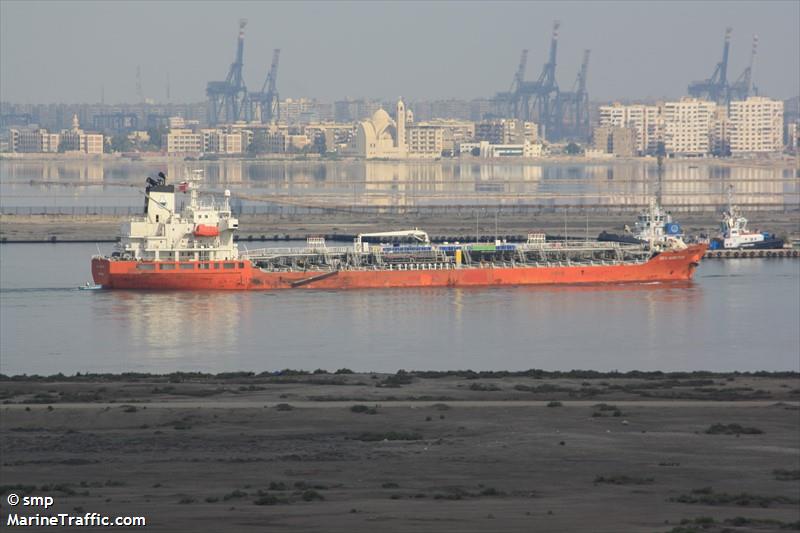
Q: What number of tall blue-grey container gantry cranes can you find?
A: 7